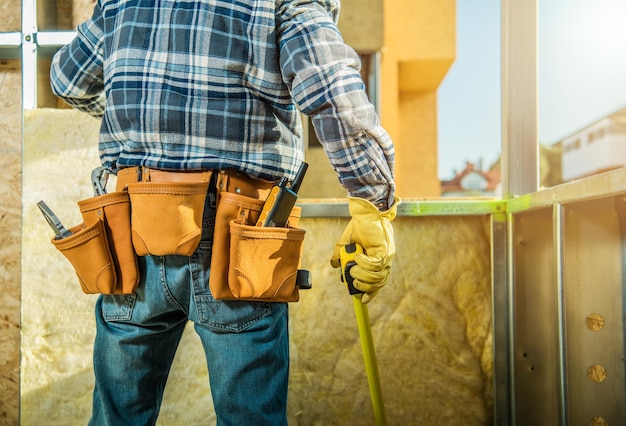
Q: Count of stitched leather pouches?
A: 5